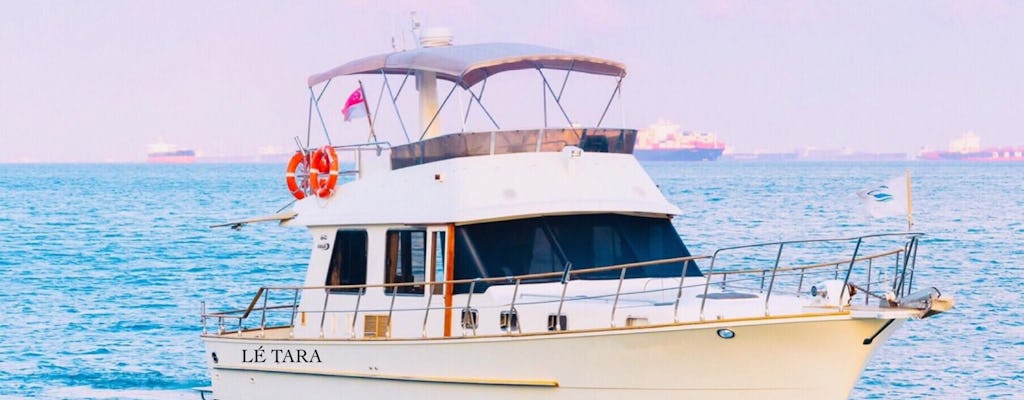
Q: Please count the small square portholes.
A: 3